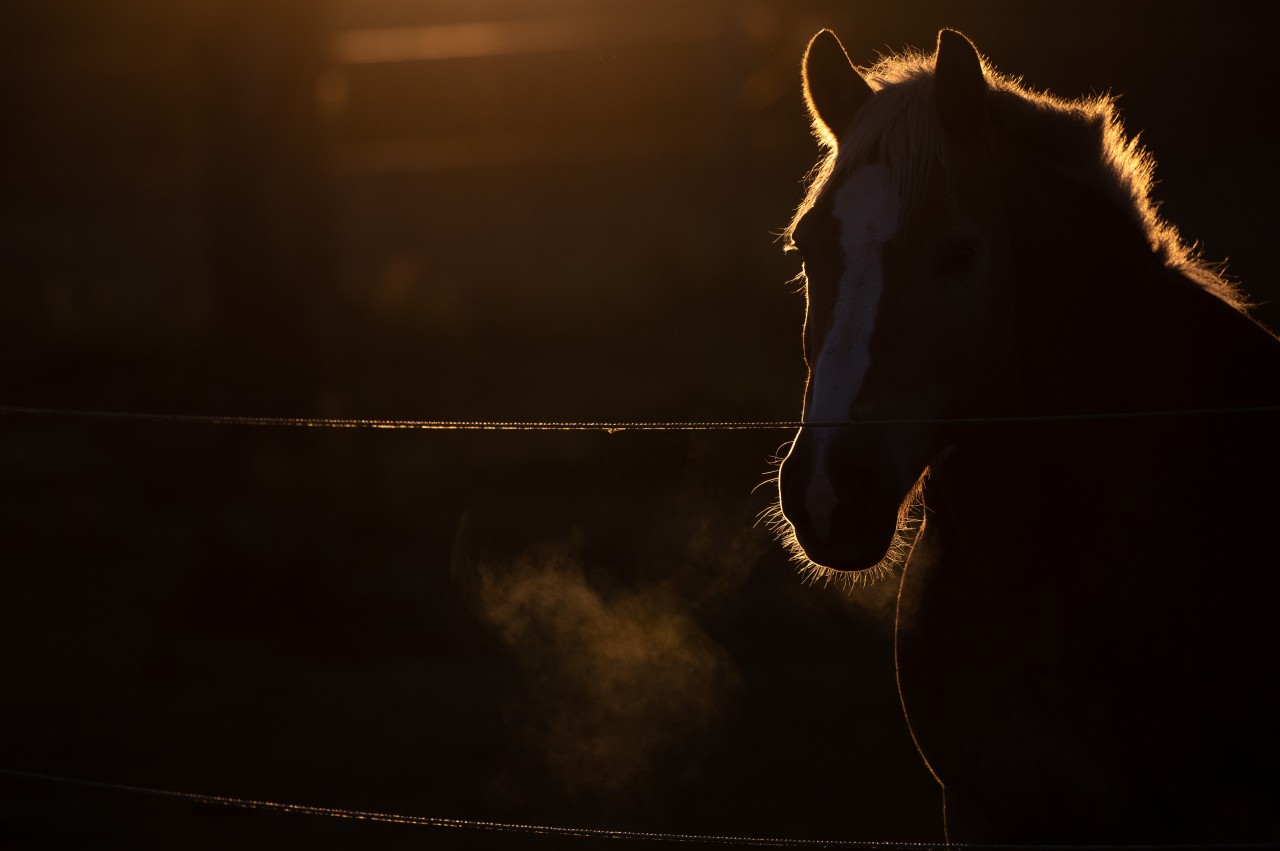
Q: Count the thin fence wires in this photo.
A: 2